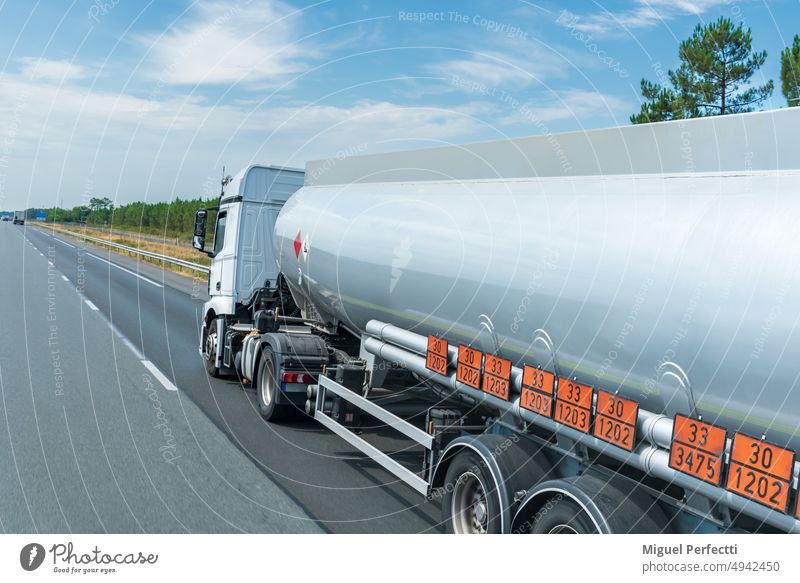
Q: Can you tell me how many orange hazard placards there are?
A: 8